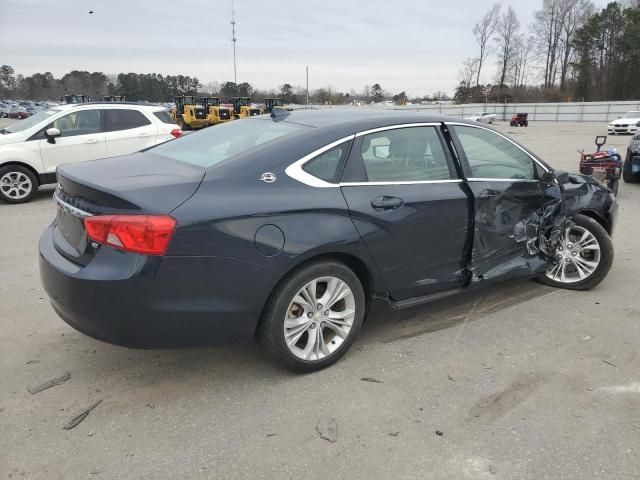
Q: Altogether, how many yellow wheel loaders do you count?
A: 4